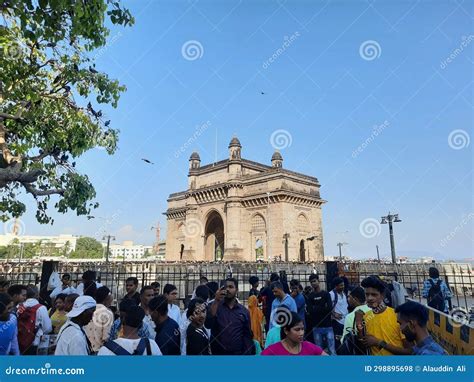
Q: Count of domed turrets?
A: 3